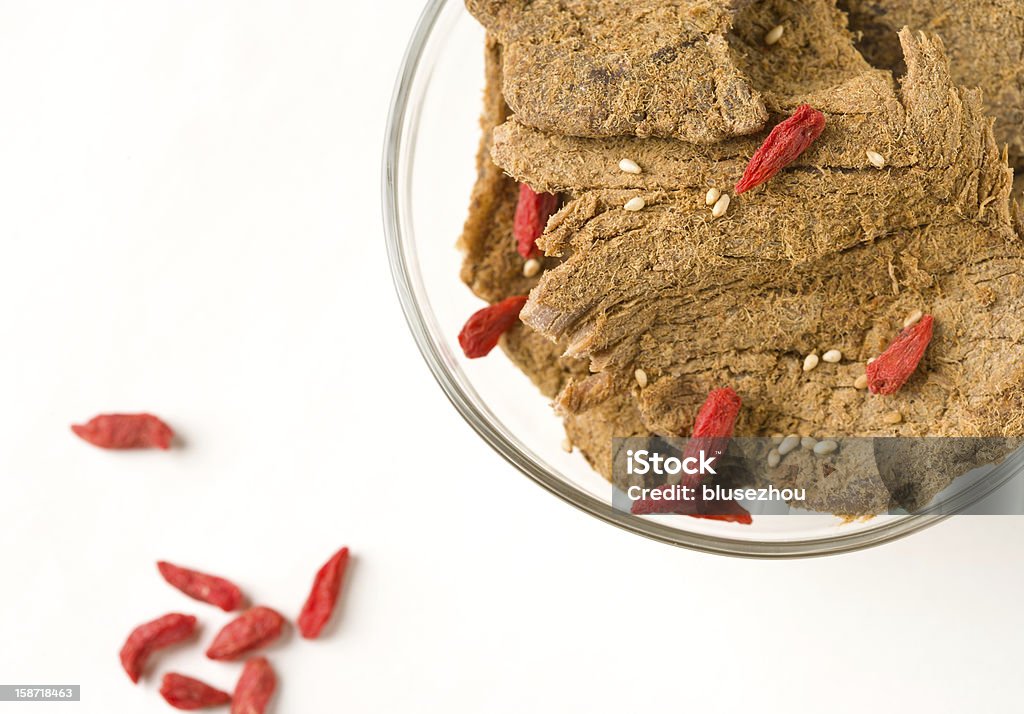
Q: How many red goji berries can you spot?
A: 14